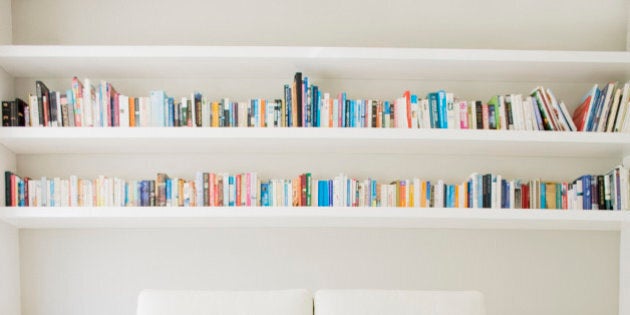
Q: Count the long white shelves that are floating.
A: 3